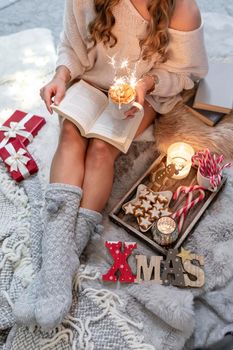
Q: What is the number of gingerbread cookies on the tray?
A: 1